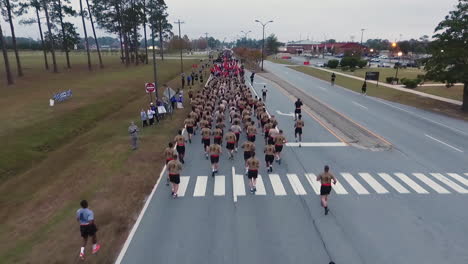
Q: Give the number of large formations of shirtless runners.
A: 1